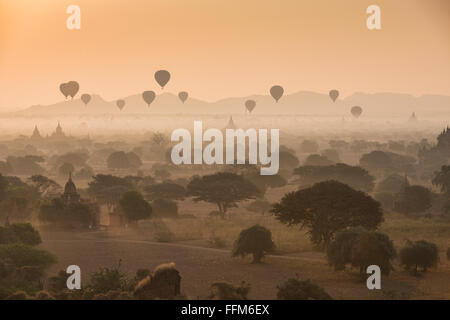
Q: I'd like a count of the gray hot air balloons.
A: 11